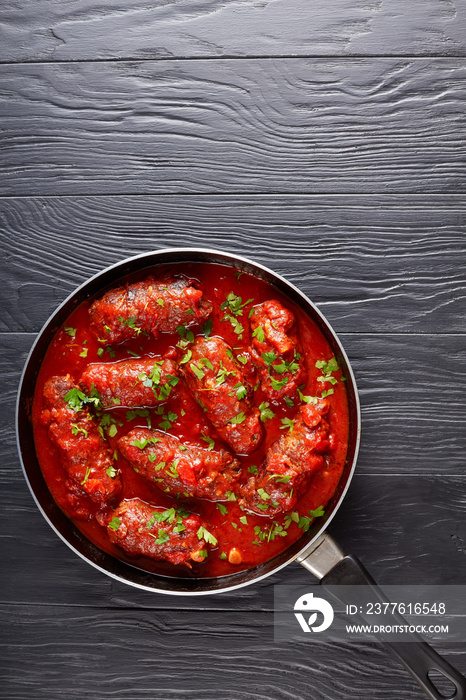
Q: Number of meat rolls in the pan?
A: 8